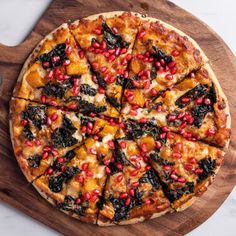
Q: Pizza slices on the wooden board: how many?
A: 8